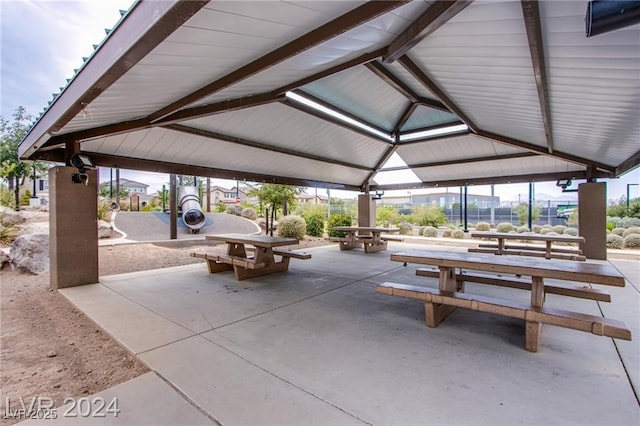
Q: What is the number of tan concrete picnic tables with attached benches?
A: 4